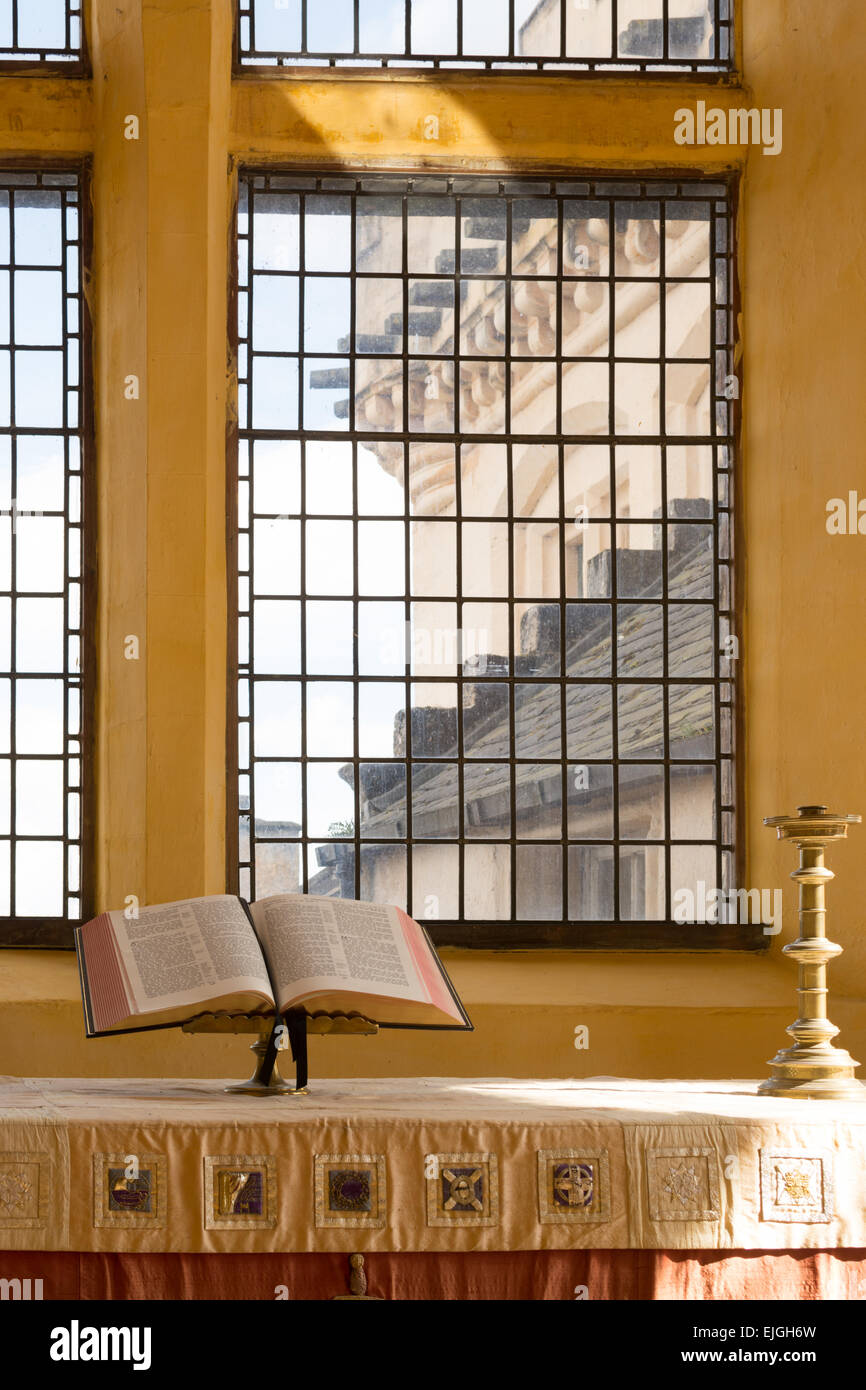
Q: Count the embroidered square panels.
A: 8